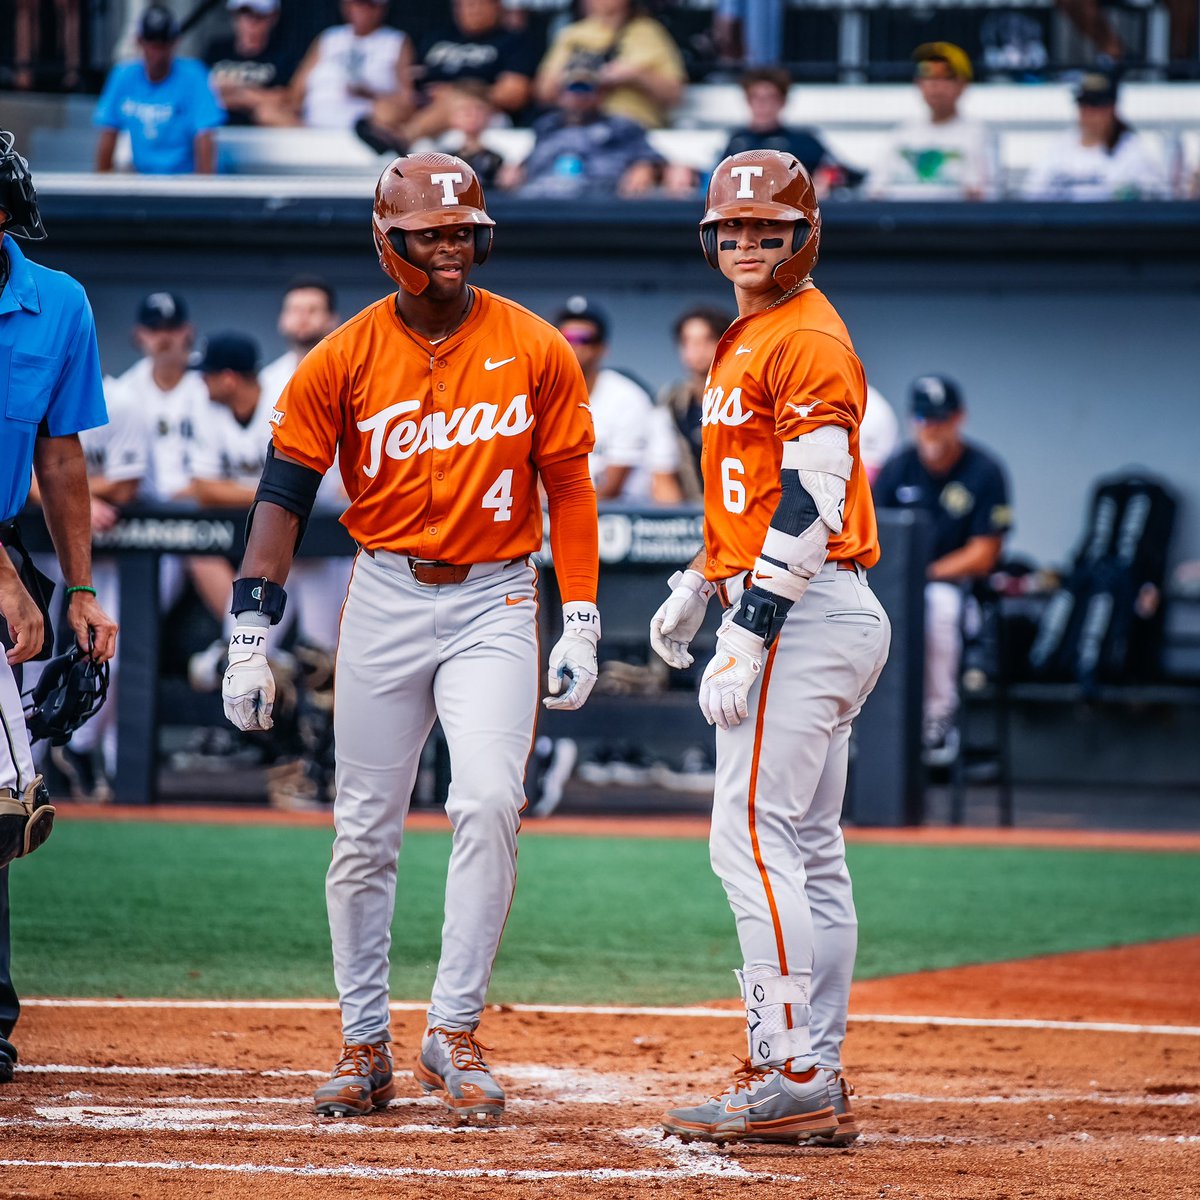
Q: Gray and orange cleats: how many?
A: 4